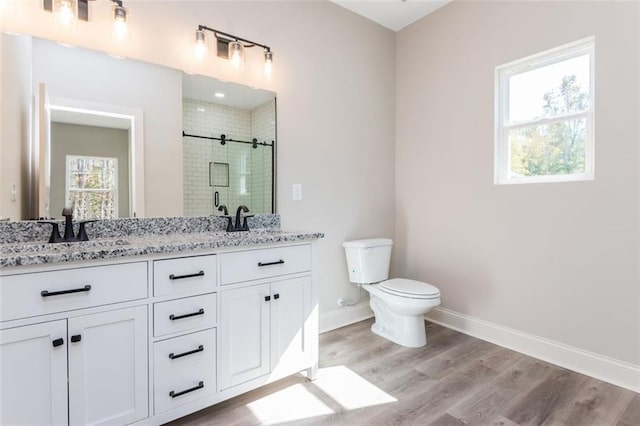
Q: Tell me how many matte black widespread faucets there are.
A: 2